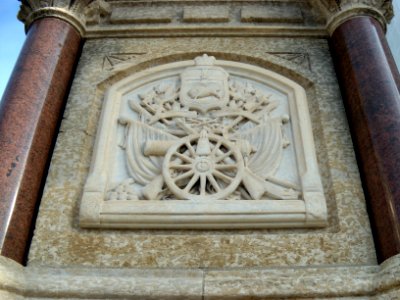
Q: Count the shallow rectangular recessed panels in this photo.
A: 3